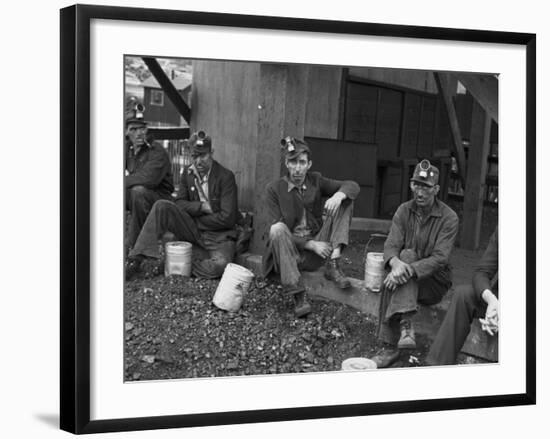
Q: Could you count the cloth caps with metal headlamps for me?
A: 4